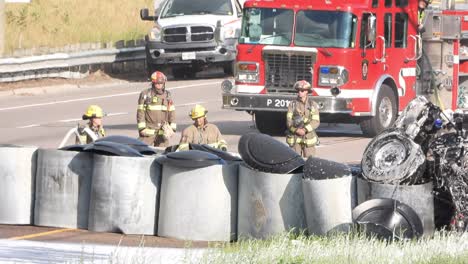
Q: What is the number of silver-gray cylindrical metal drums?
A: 7